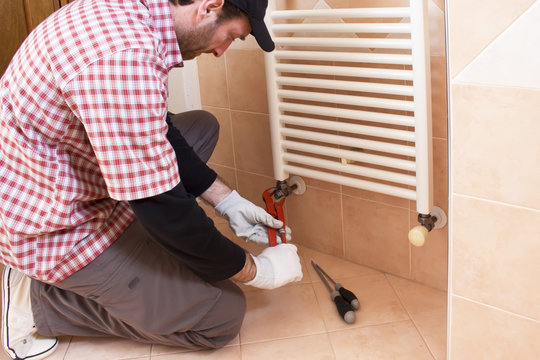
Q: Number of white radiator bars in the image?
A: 13